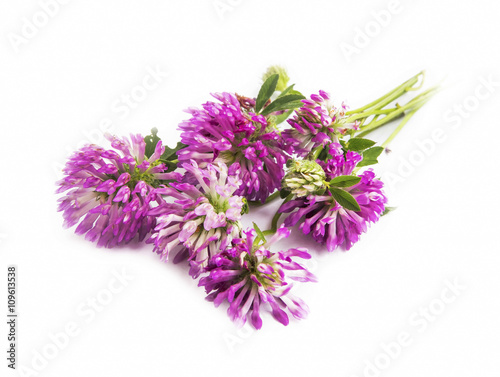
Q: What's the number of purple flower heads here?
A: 6